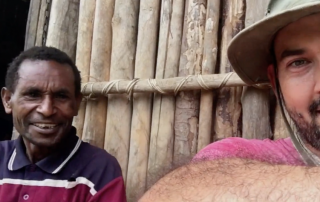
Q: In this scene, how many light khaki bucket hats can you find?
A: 1